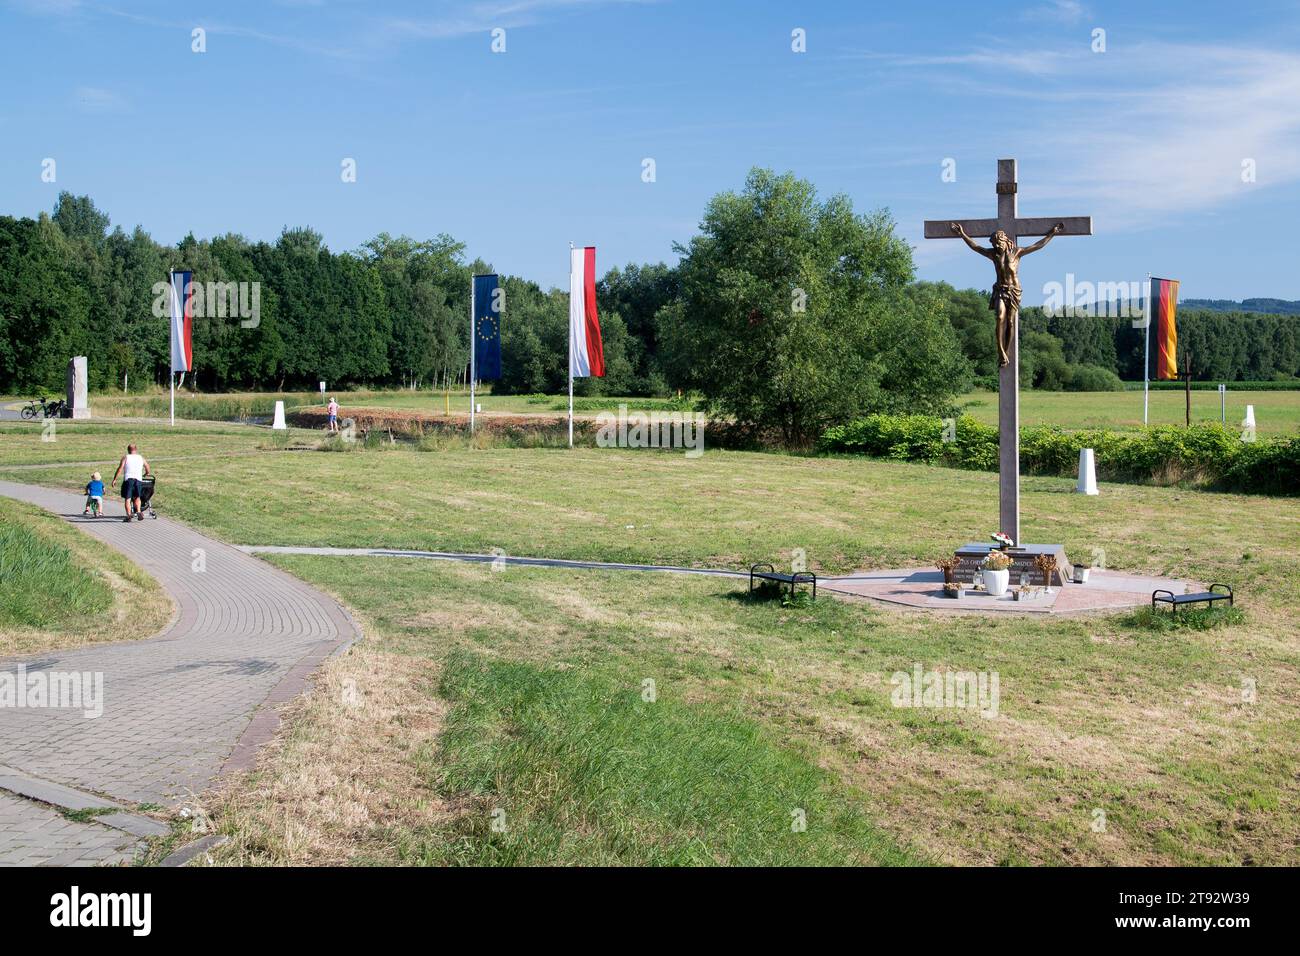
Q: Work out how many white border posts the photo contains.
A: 3